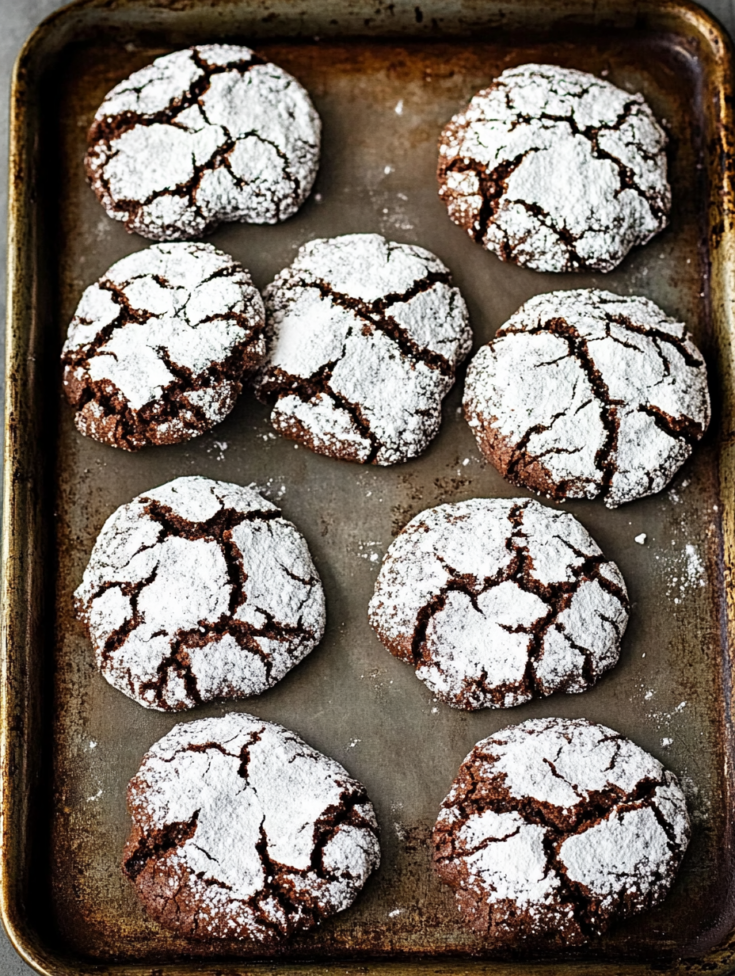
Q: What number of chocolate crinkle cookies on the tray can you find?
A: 9